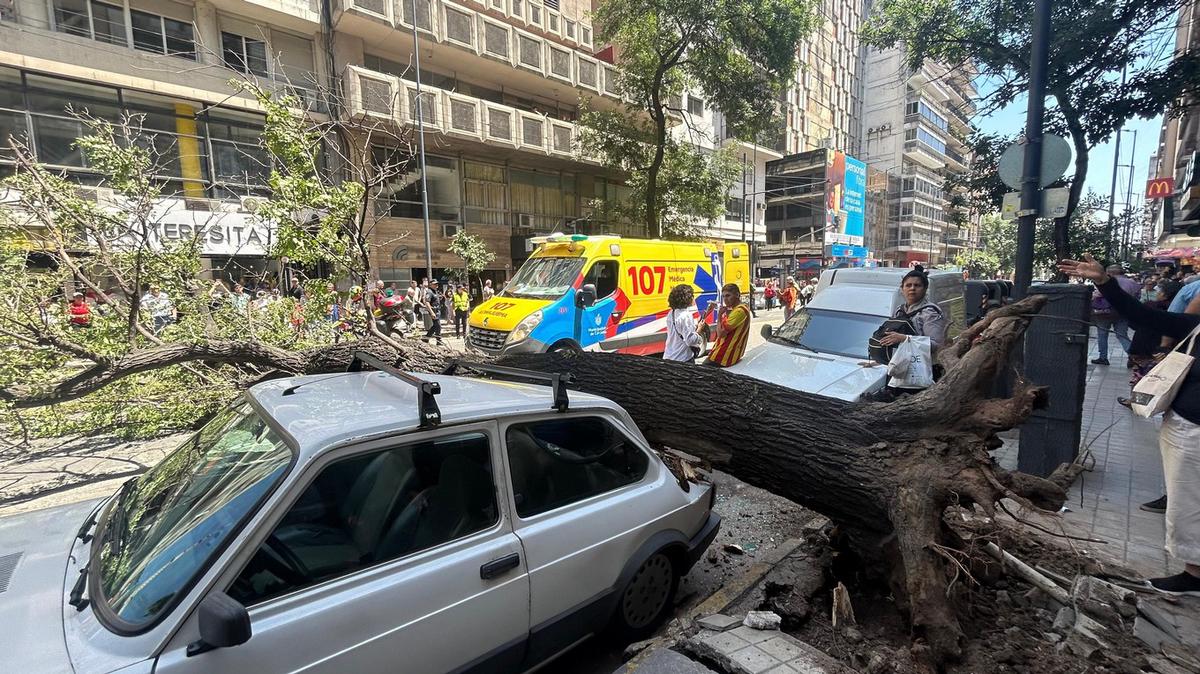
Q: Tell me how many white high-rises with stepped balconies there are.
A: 1